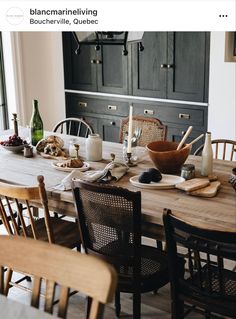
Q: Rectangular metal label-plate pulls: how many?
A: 4